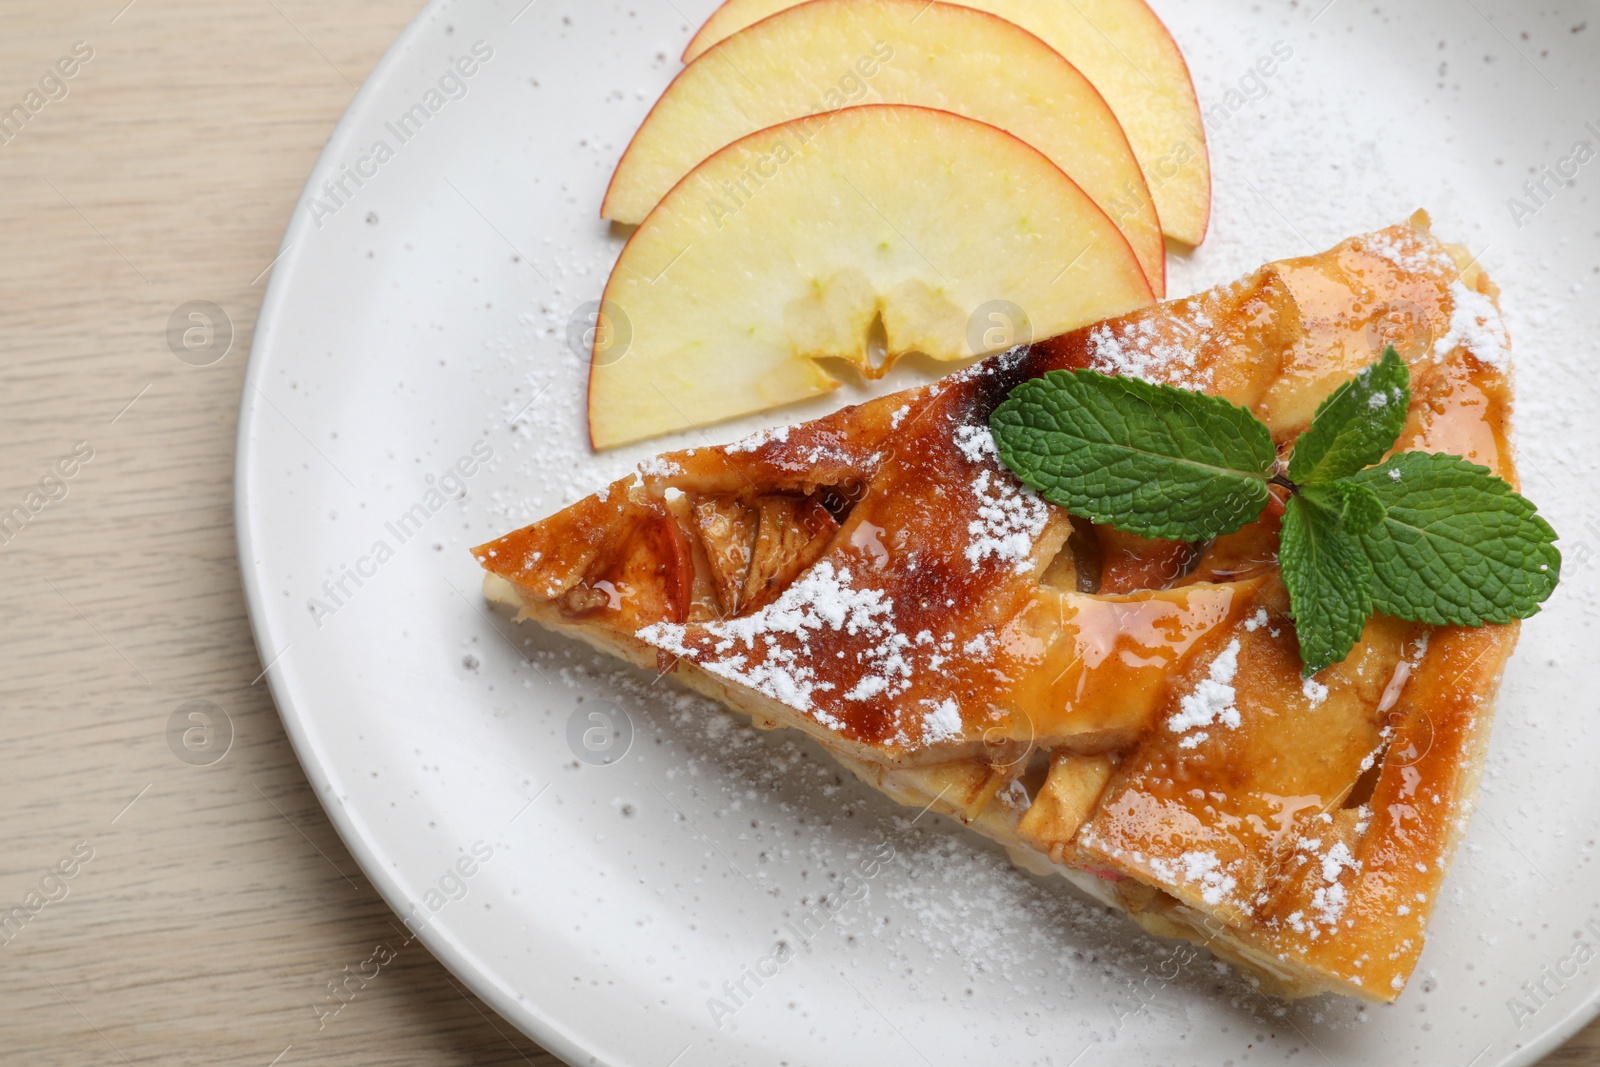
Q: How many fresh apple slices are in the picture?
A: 3